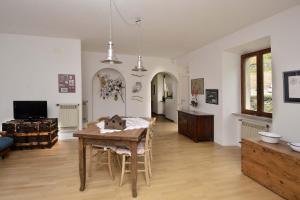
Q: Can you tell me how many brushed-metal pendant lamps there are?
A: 2